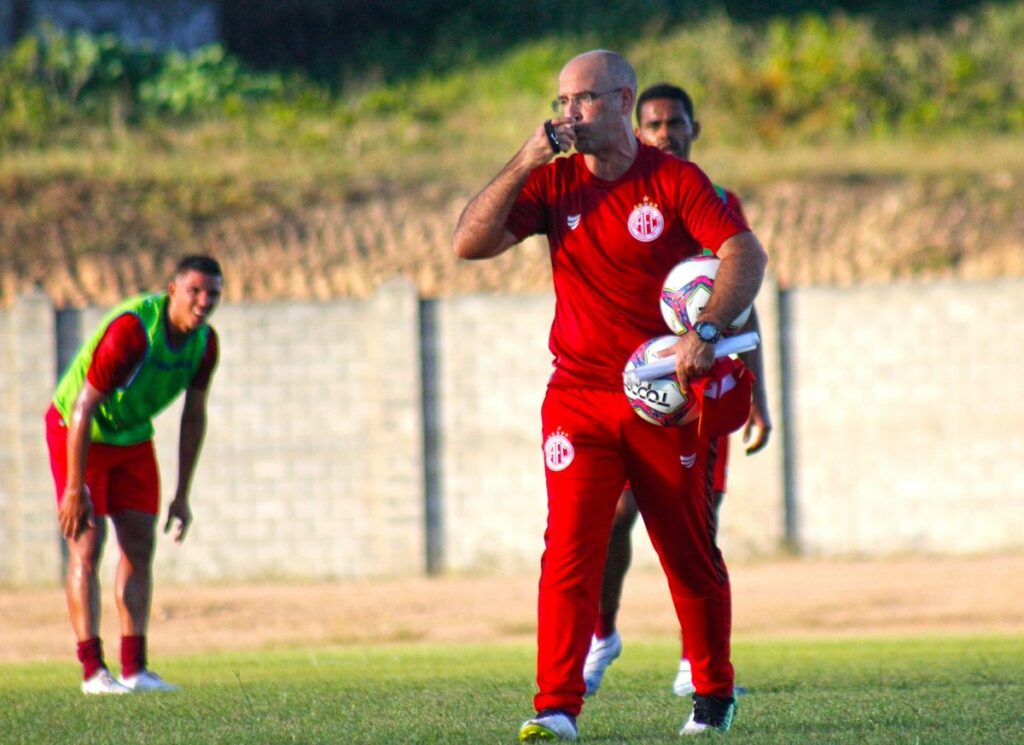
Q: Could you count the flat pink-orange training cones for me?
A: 0